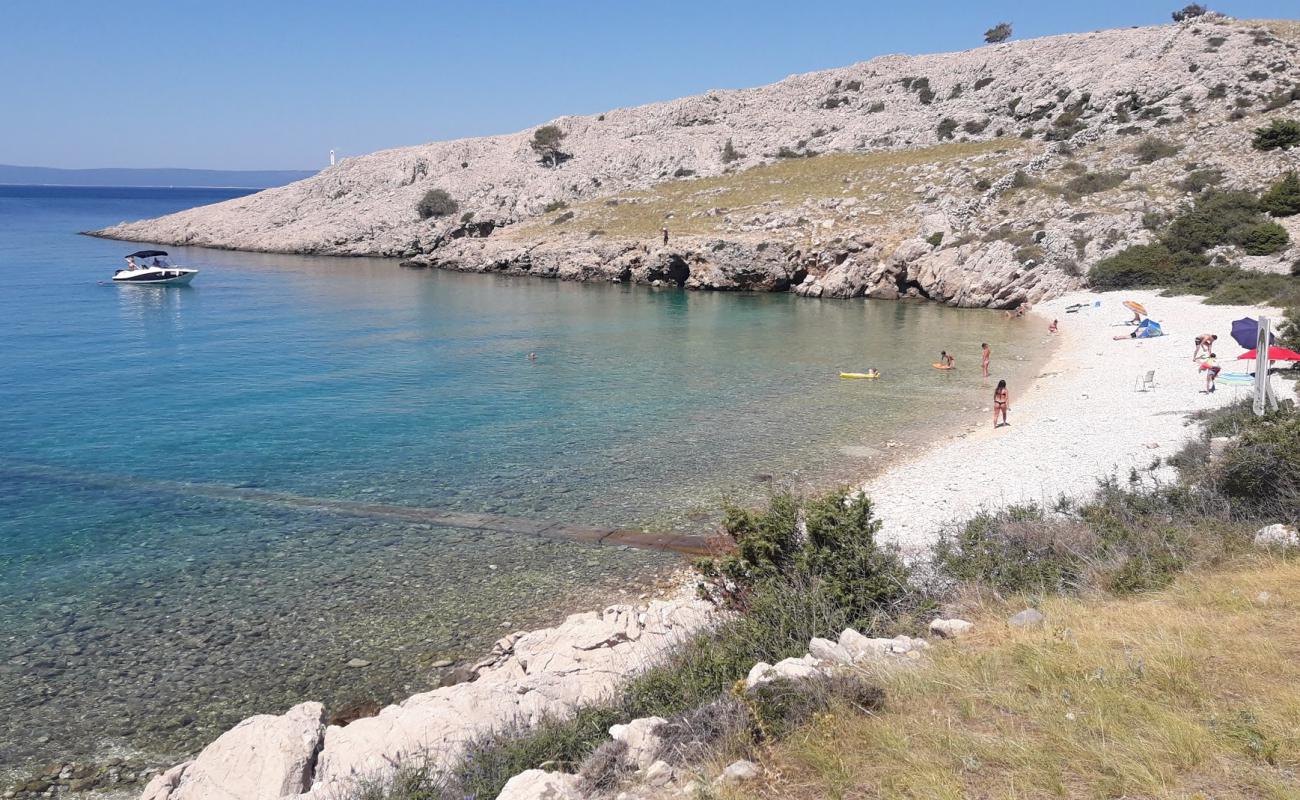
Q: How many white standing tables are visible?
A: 0